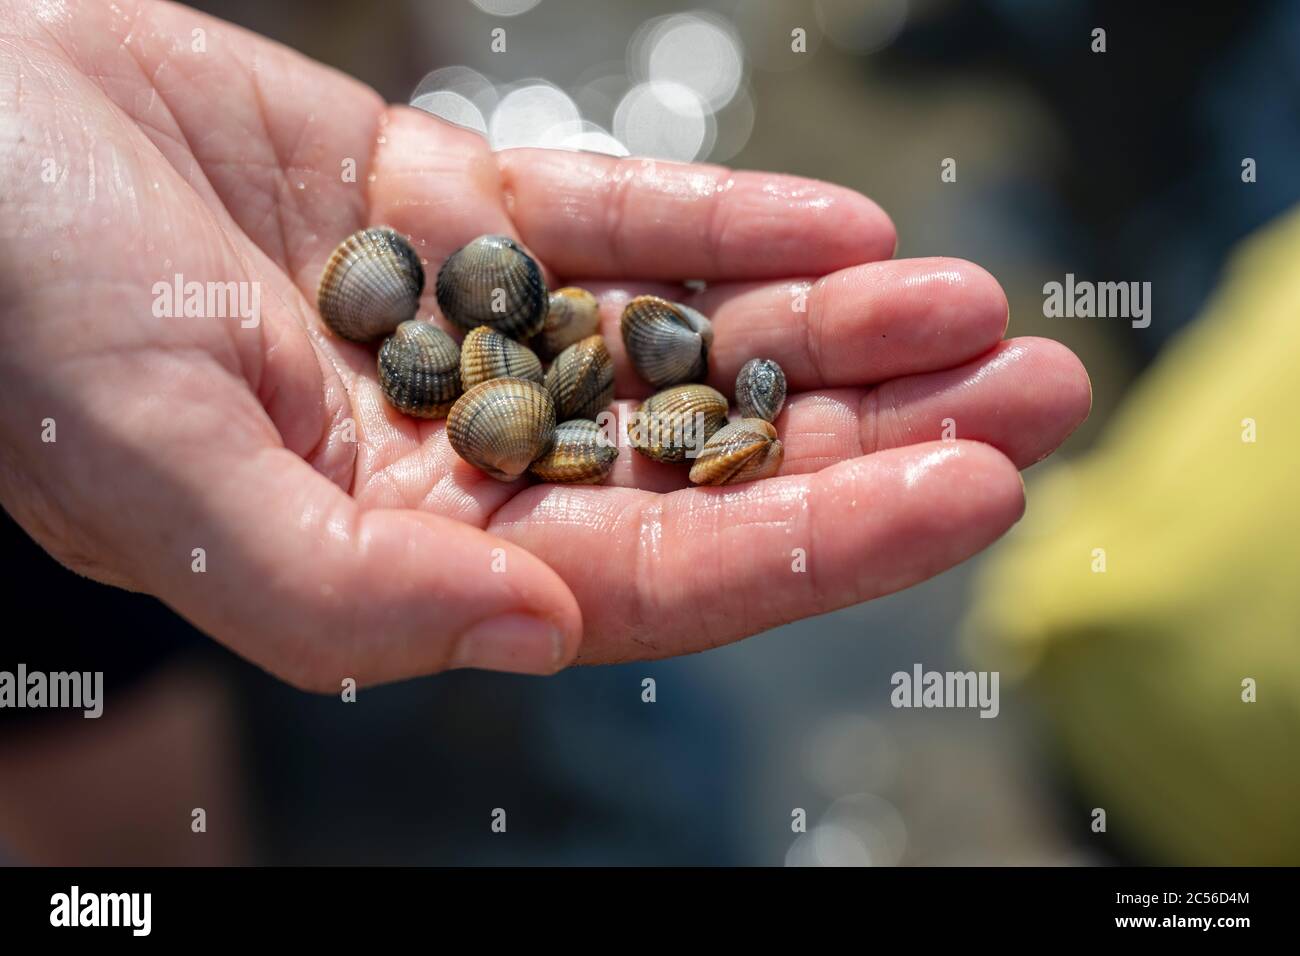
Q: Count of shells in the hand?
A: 12